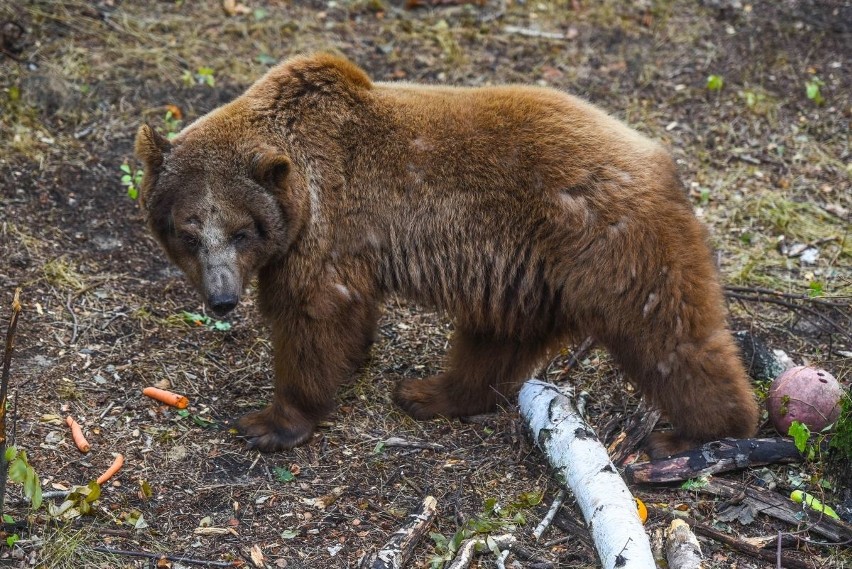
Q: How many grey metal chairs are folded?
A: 0